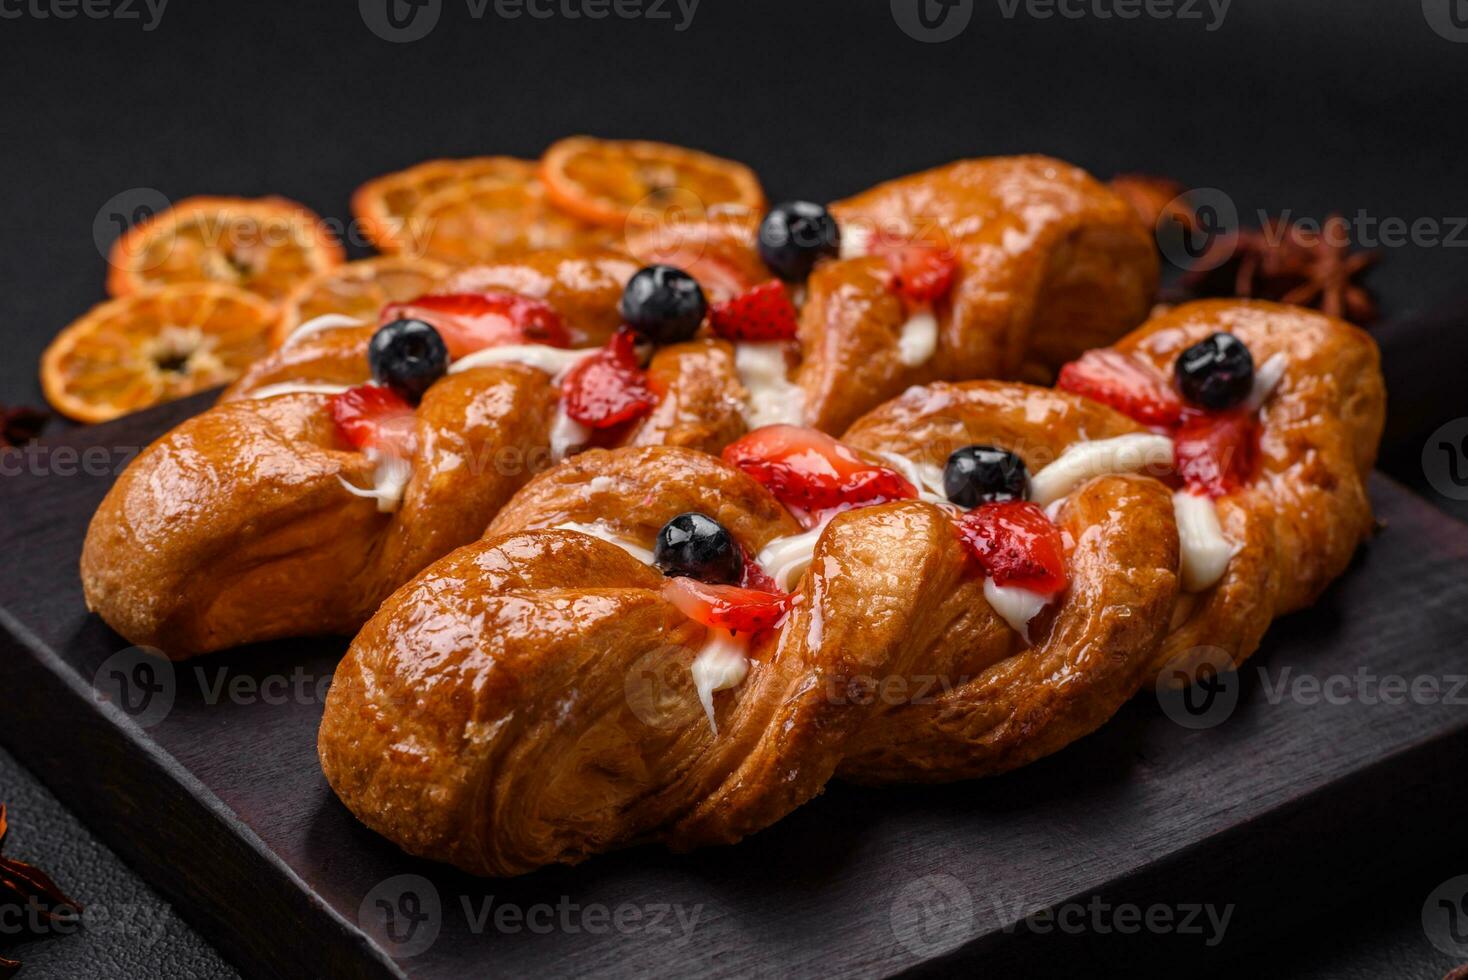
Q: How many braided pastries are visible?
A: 2